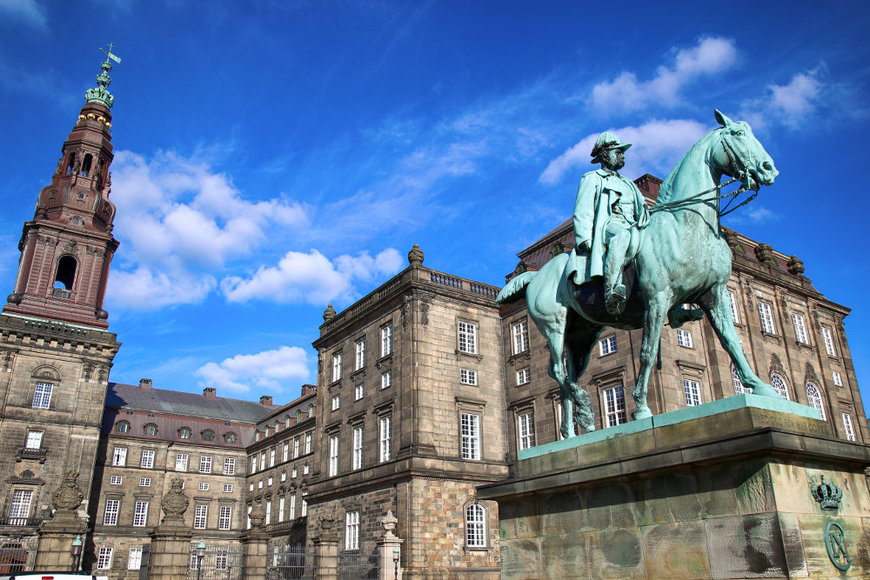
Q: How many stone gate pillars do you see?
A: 5